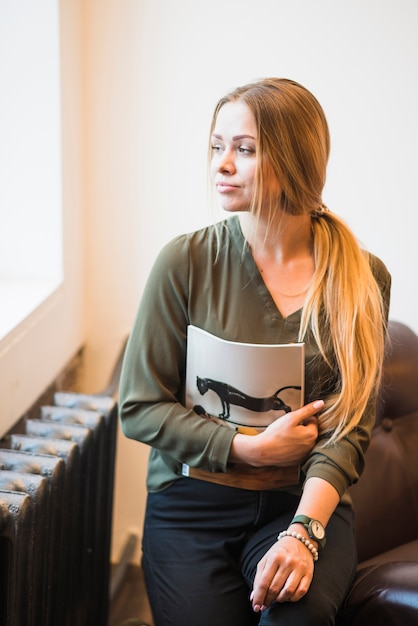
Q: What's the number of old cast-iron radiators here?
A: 1